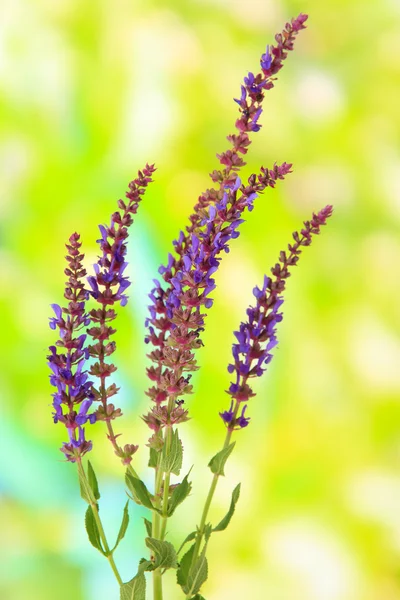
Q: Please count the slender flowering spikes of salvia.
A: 5